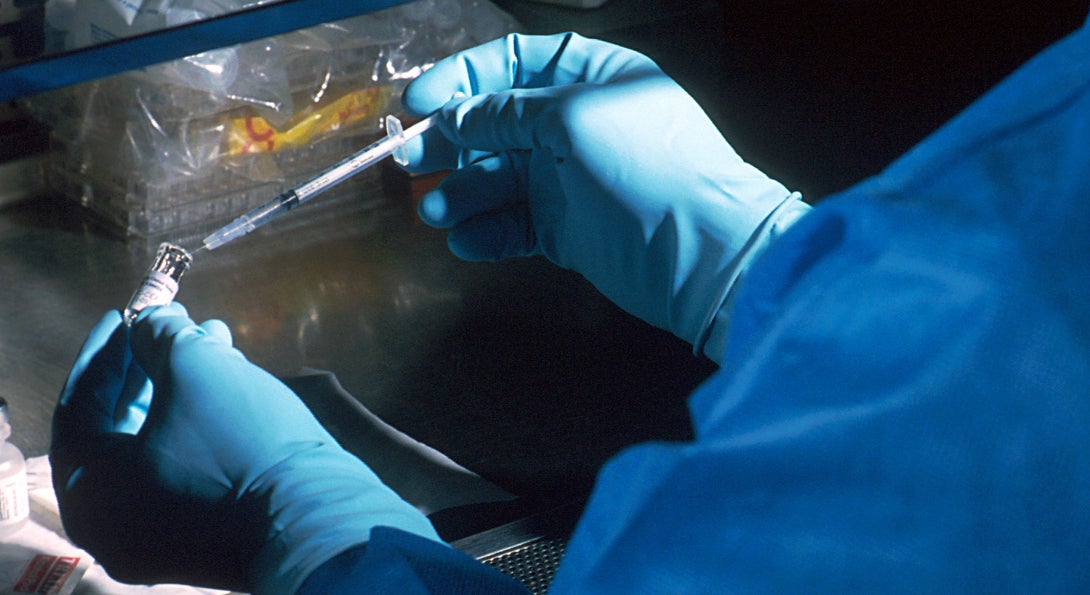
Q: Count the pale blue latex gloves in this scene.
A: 2